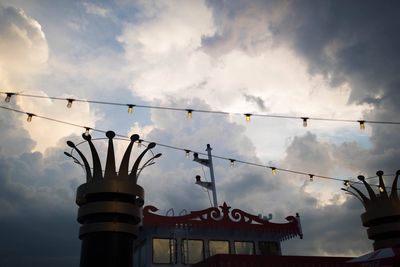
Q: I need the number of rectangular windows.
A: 5